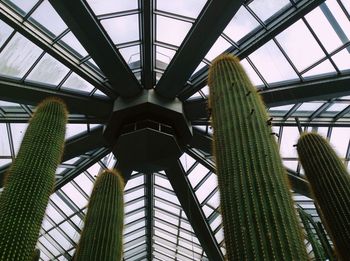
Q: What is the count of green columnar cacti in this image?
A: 4